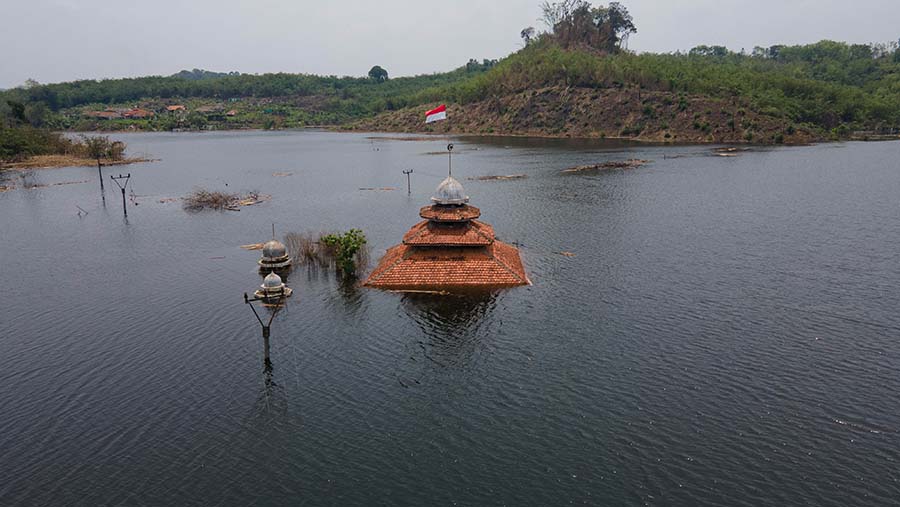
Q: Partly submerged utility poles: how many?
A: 4